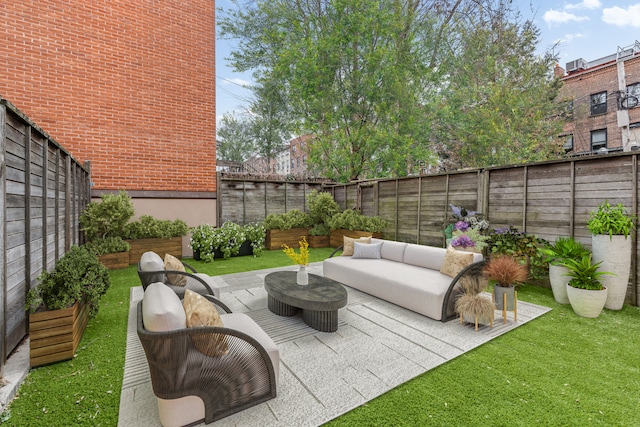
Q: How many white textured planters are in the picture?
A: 3